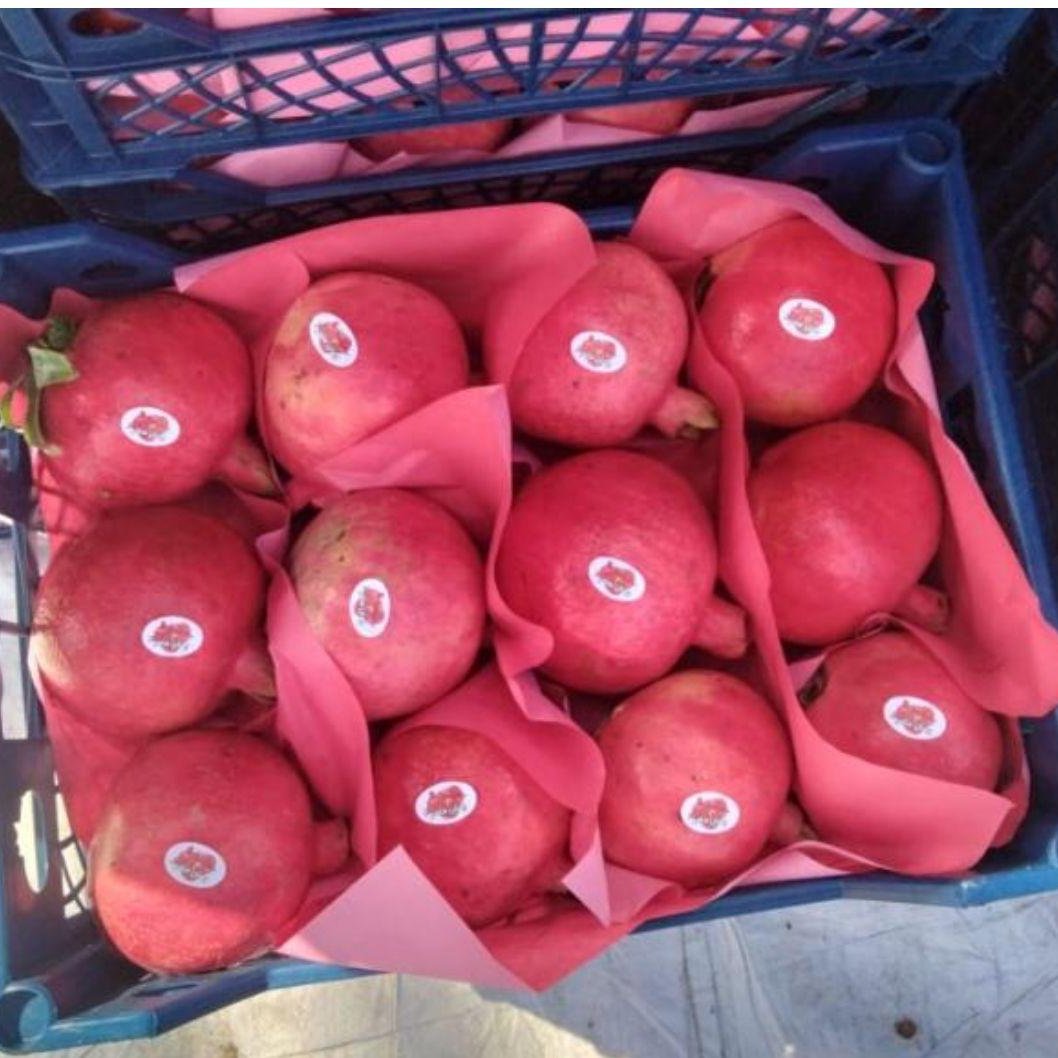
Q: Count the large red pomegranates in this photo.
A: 12